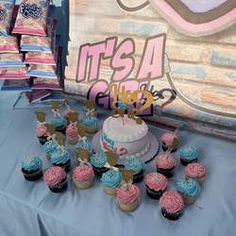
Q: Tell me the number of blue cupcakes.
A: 11